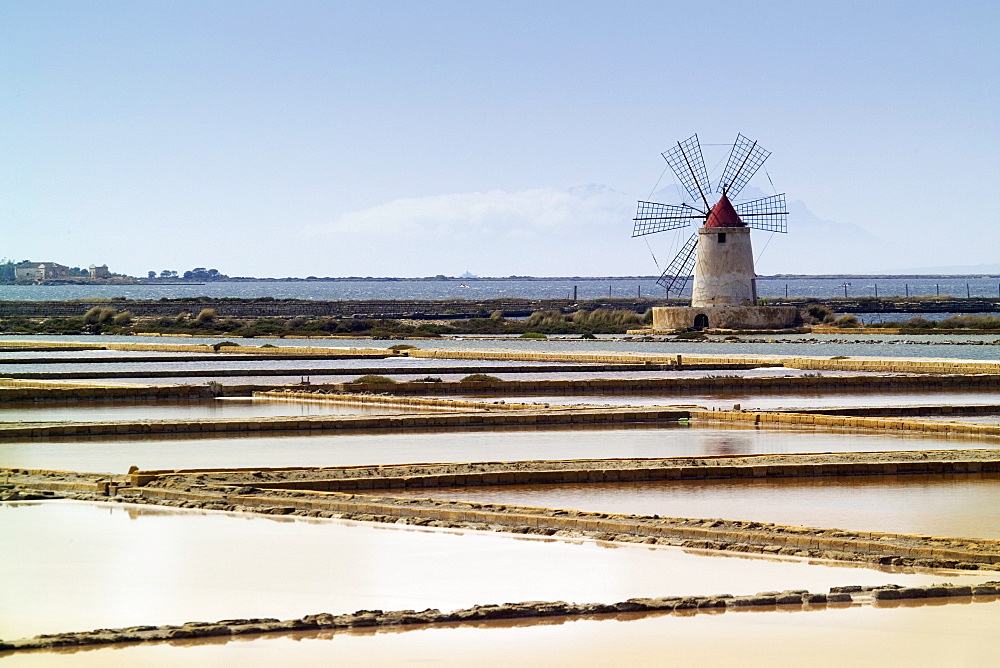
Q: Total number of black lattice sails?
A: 5